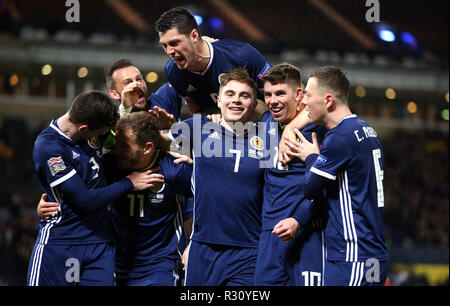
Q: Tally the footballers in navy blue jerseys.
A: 7